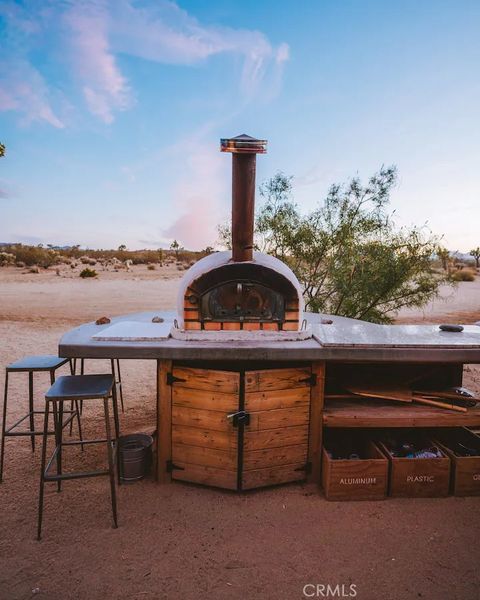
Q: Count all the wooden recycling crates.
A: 3